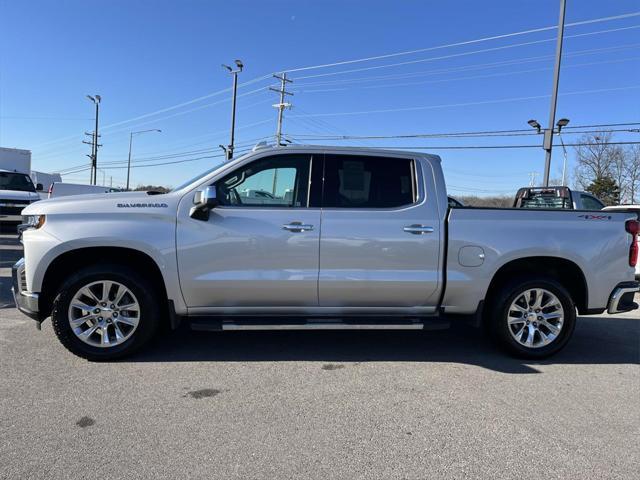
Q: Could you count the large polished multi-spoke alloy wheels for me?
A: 2